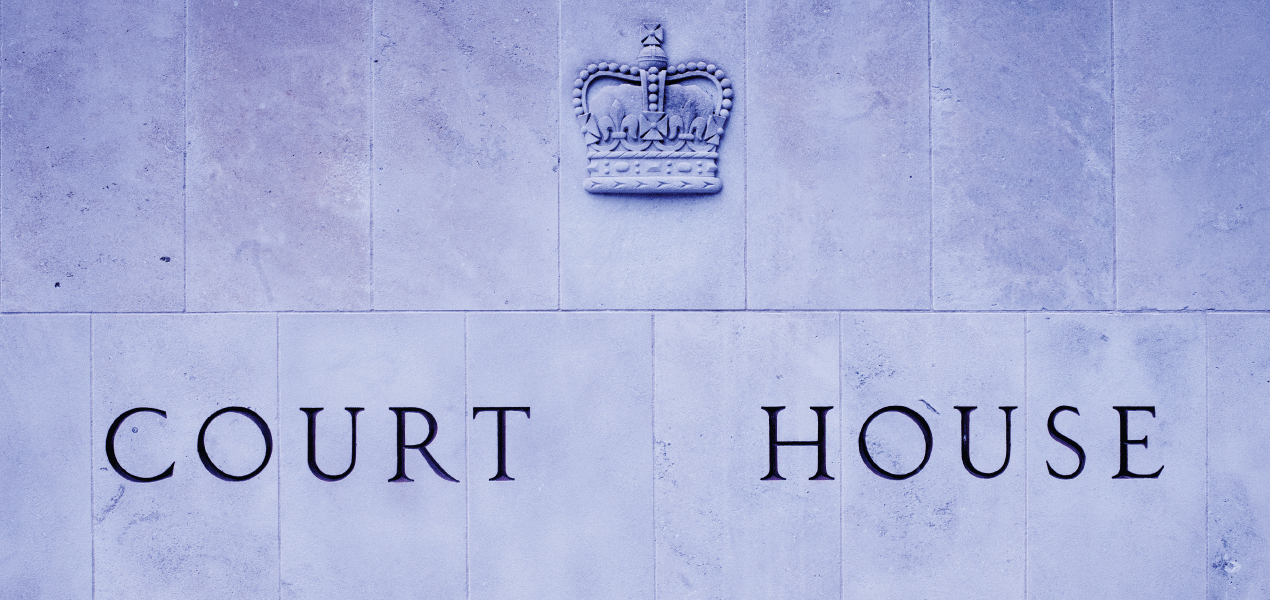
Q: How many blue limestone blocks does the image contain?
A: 15